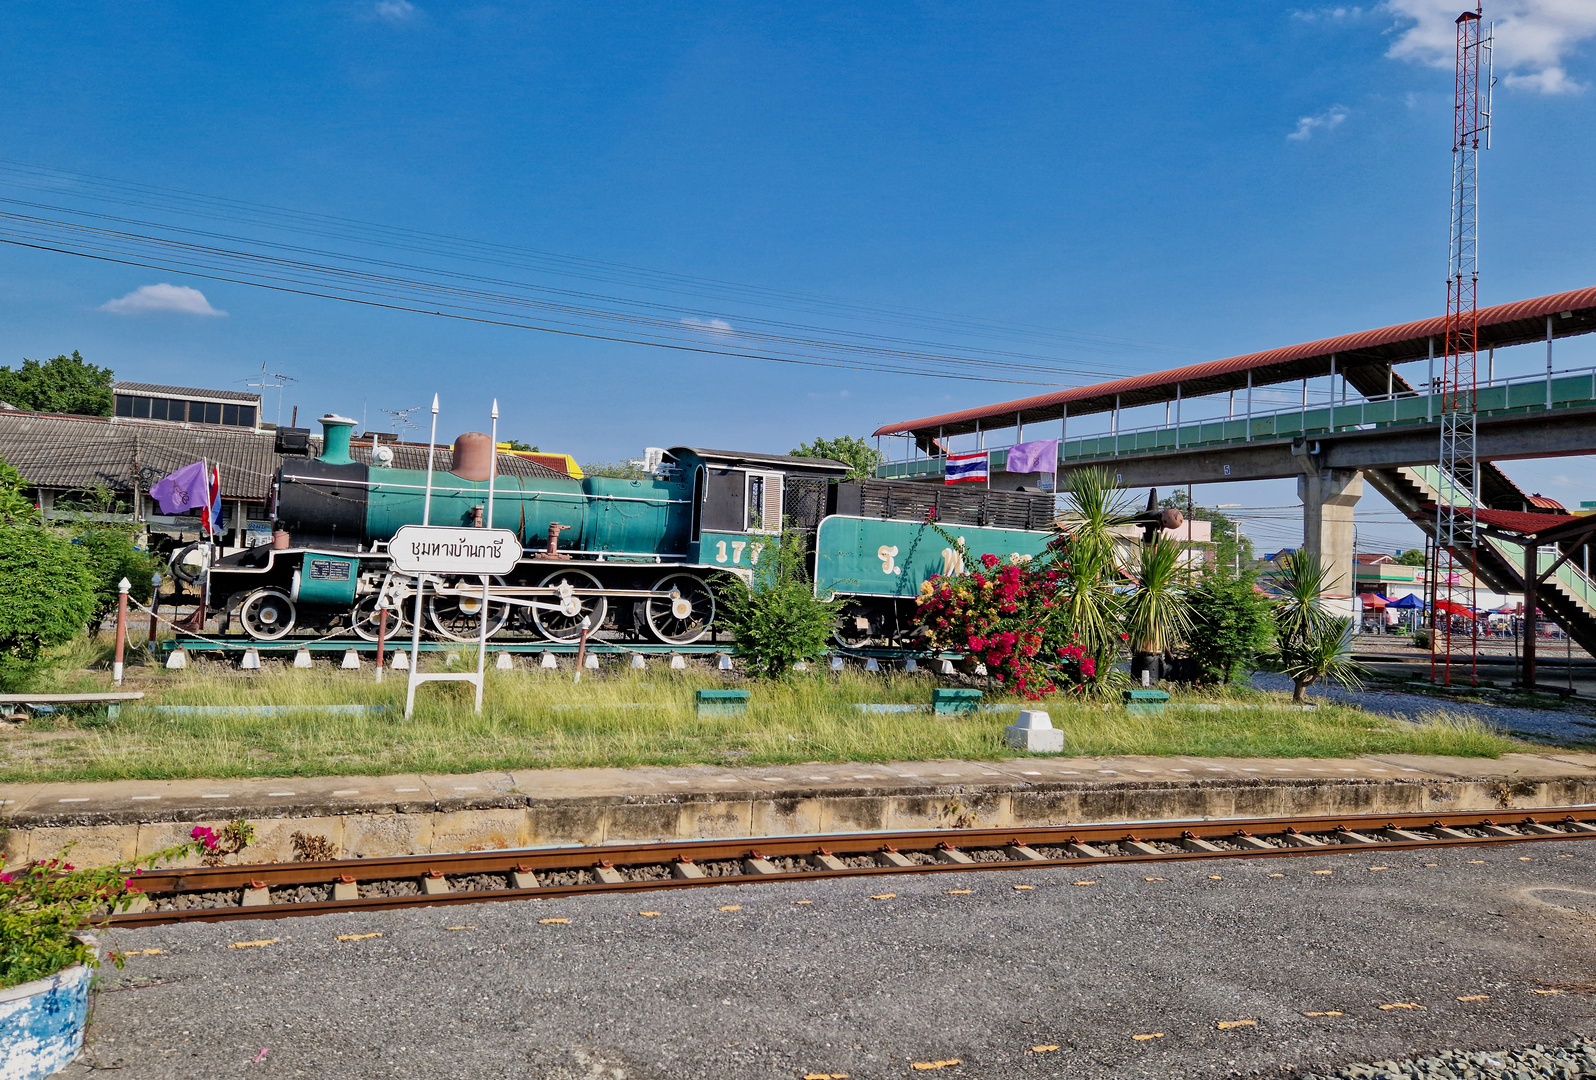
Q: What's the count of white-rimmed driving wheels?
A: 3